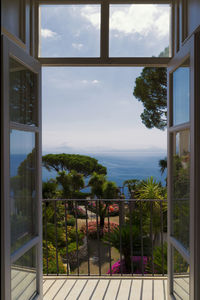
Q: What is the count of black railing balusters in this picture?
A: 12